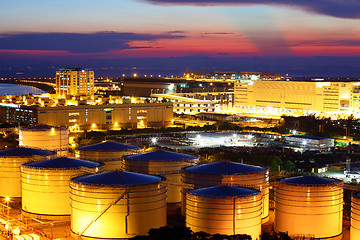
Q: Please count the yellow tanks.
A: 10